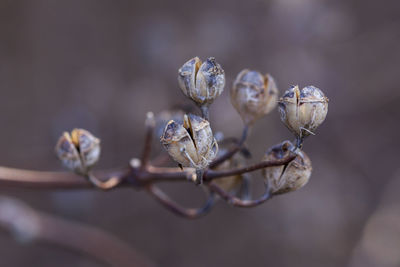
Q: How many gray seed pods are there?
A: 6